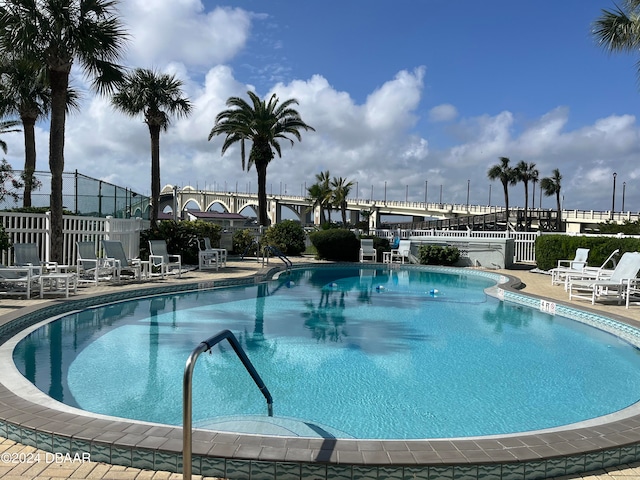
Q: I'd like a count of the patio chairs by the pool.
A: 12